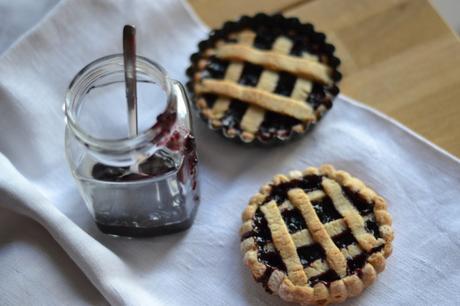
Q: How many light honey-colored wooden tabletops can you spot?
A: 1